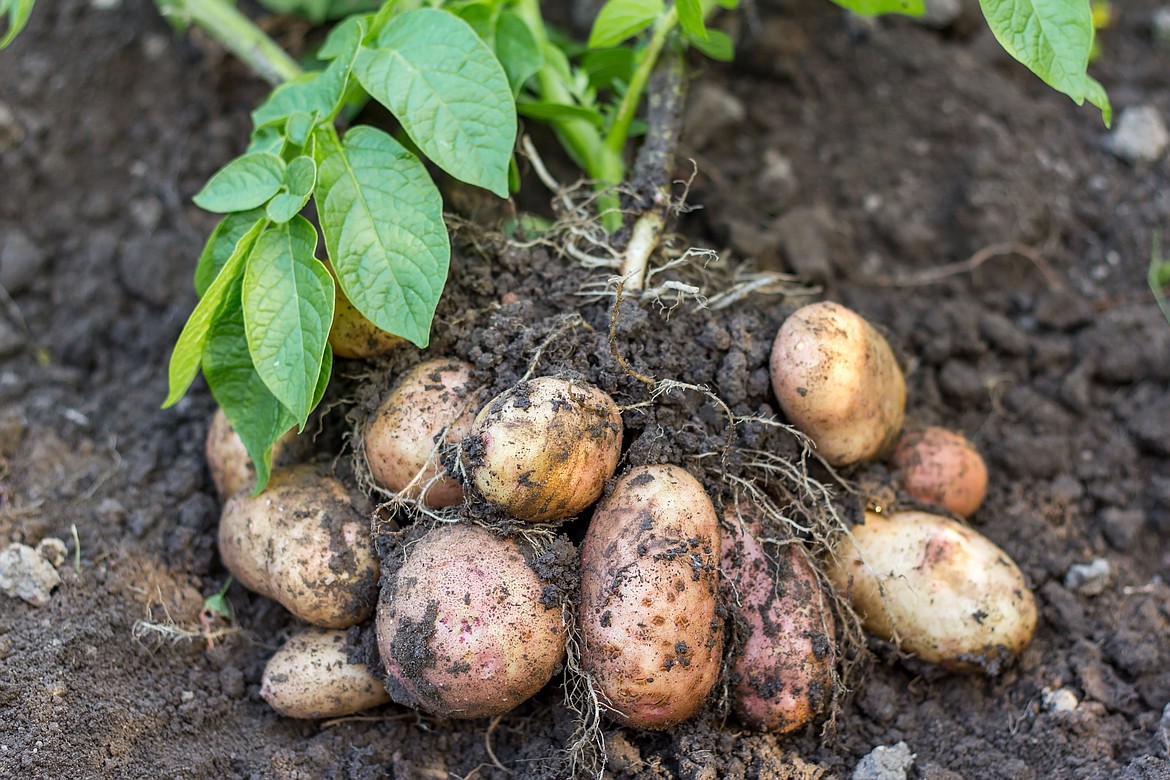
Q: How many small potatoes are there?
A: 2